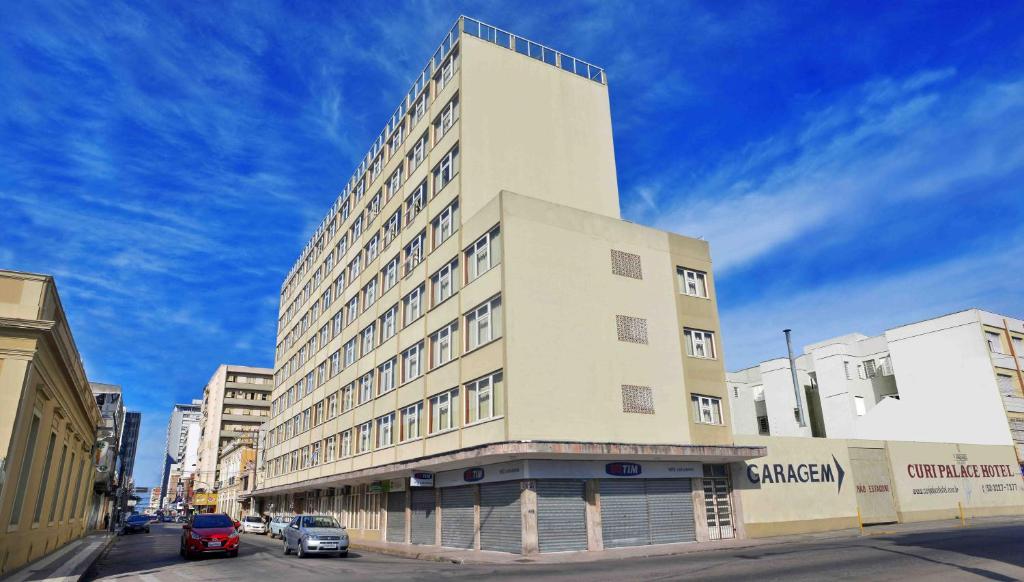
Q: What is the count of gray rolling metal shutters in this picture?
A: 7